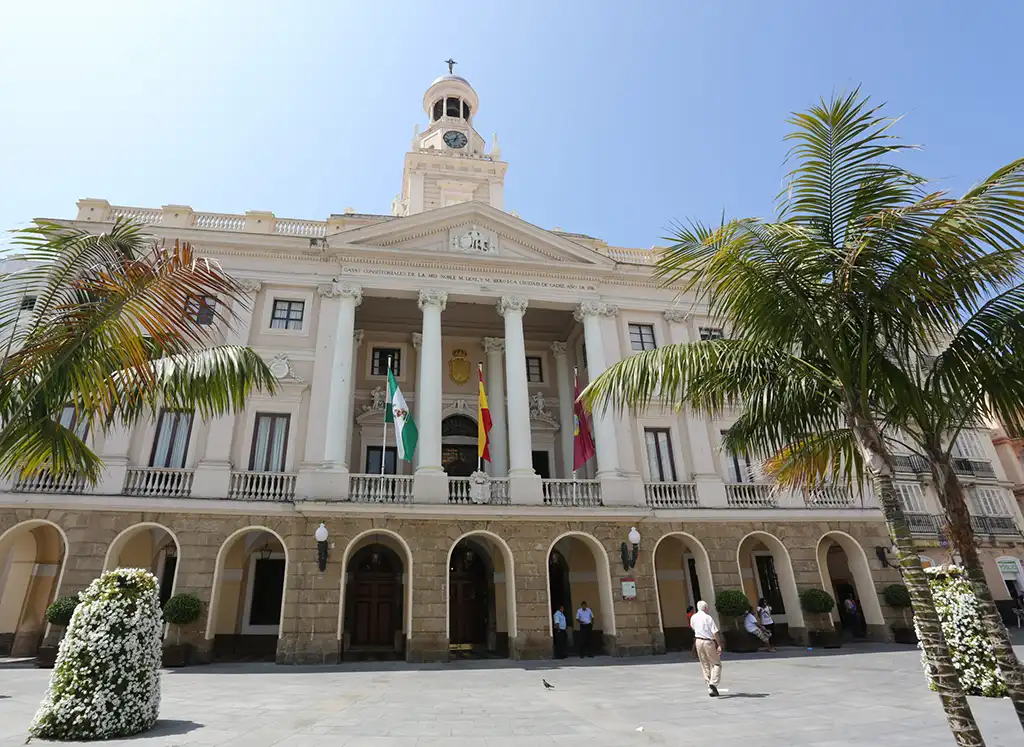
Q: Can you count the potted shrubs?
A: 5